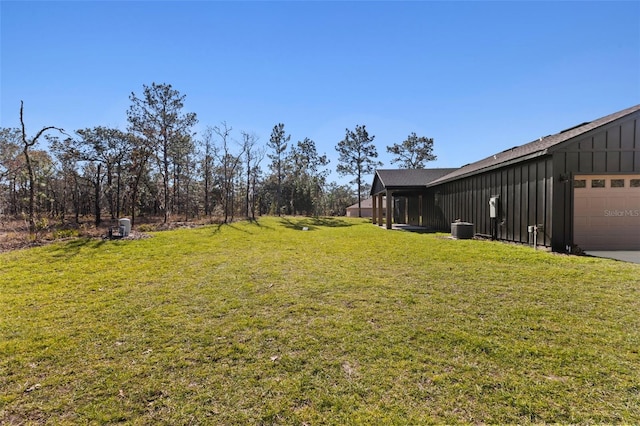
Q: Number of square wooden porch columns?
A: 3